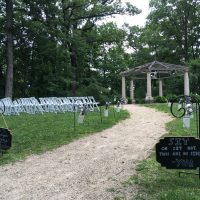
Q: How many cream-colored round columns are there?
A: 5